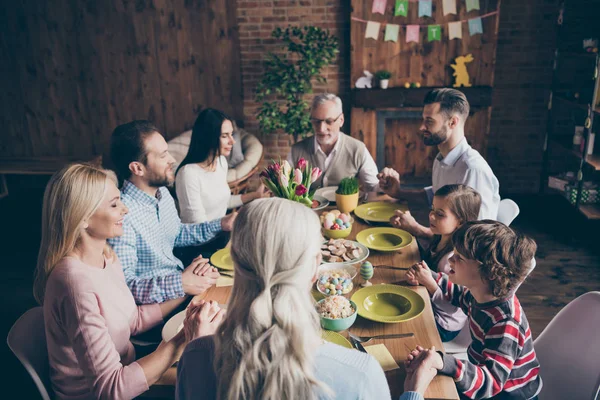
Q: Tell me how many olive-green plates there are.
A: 5